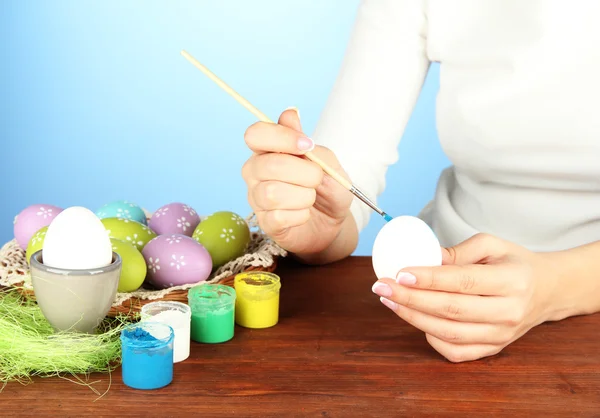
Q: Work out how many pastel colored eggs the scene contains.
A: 8